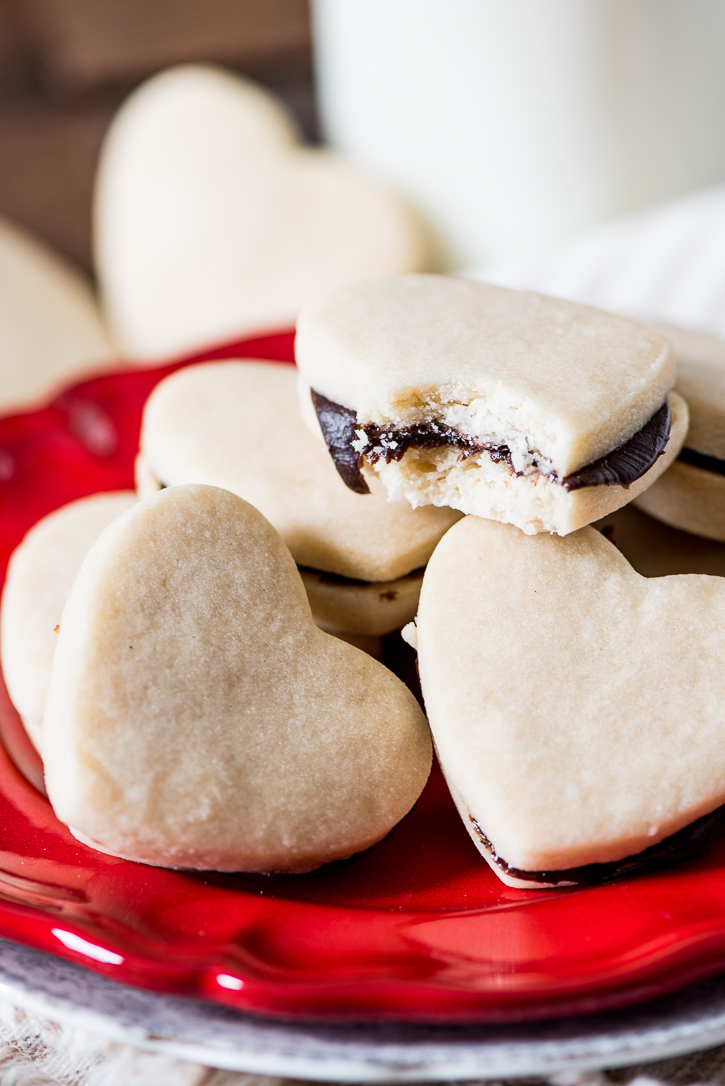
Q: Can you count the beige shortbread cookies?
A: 8